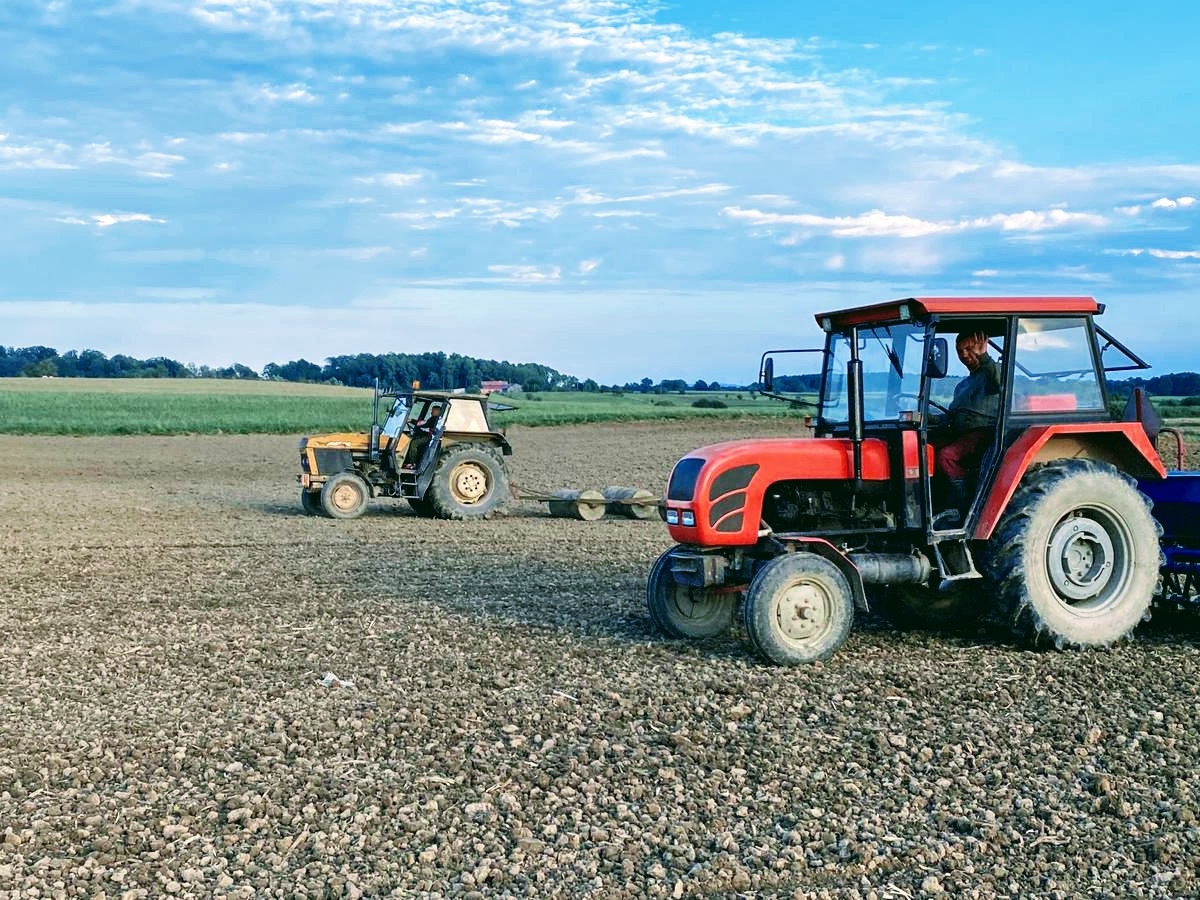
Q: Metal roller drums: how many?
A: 2